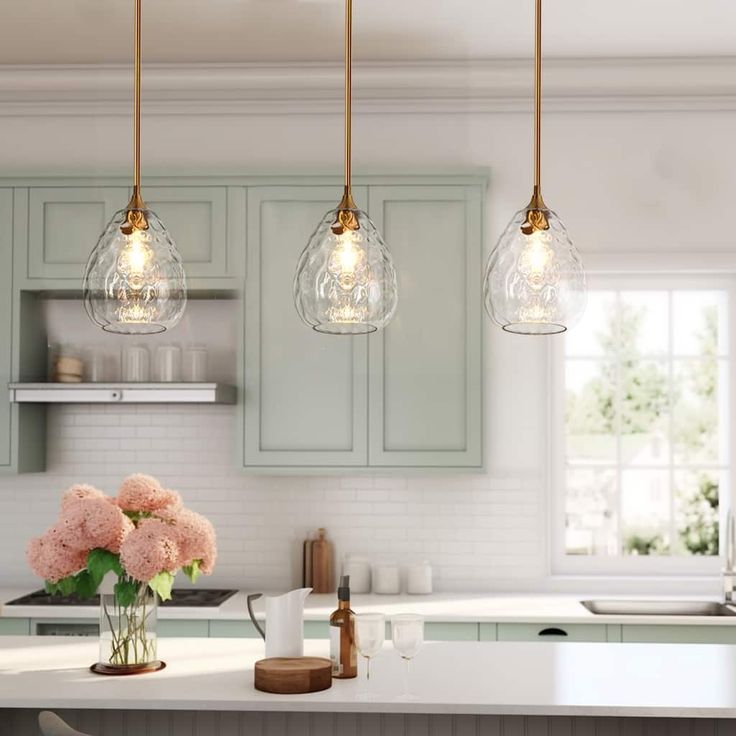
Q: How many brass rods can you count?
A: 3